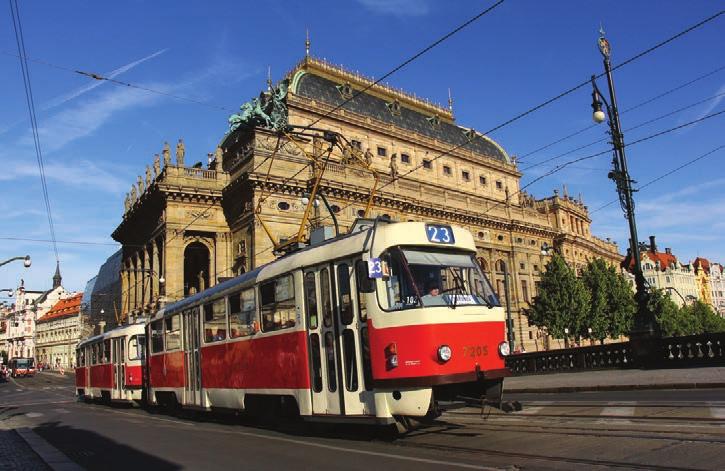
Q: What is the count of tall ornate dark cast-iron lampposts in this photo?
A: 1